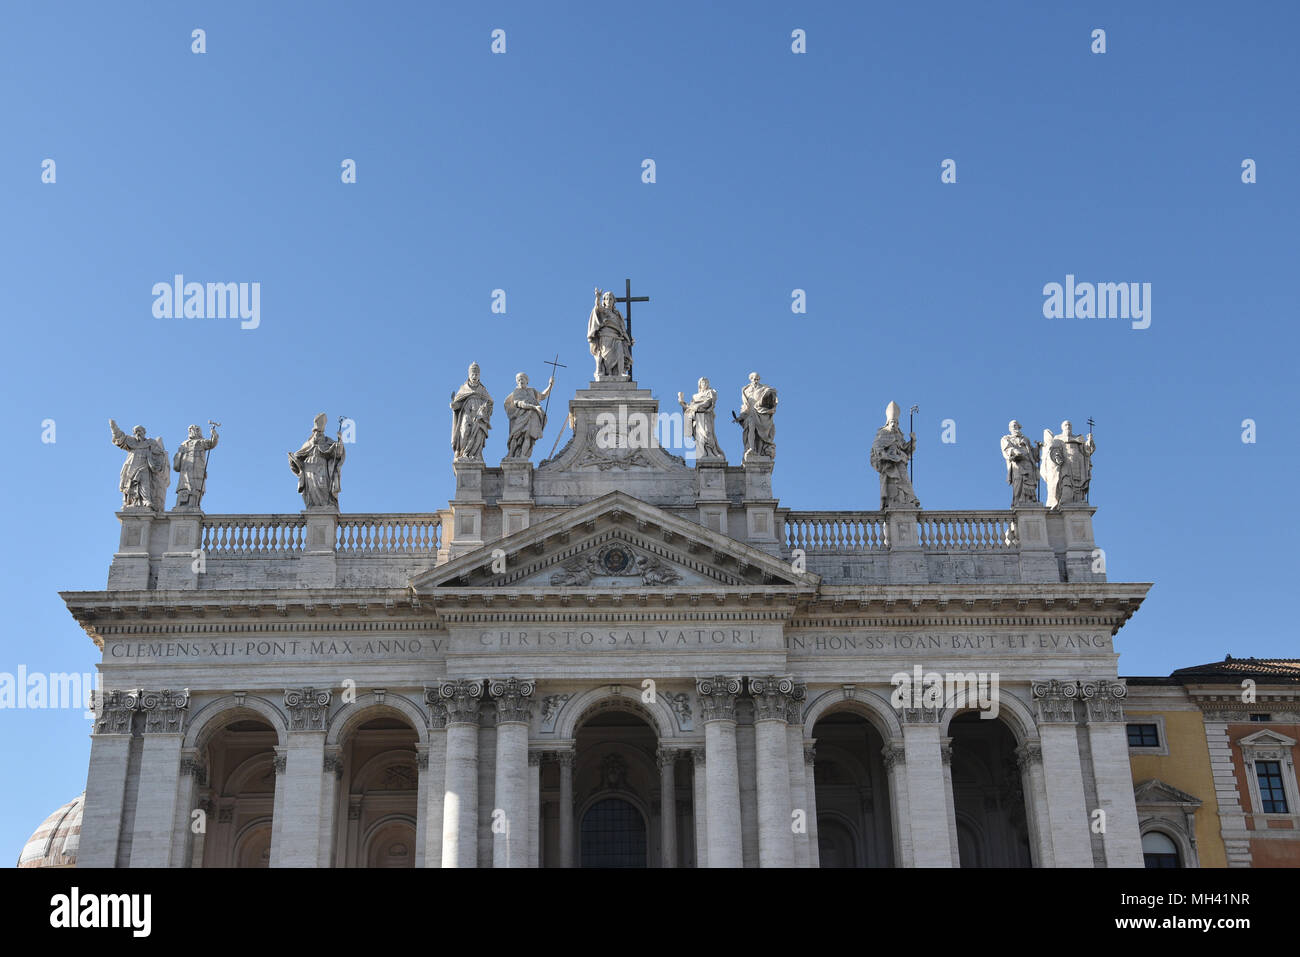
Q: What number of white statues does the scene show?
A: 11